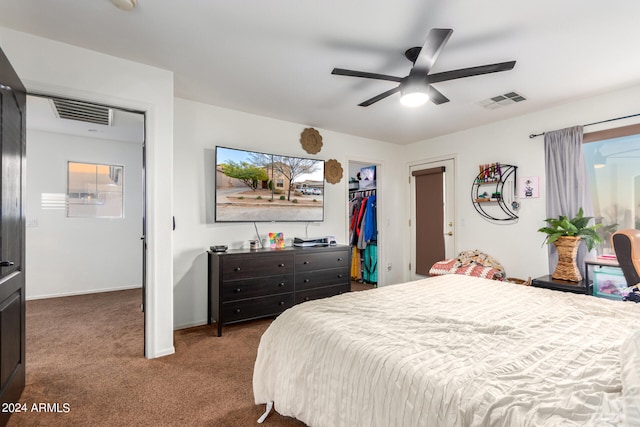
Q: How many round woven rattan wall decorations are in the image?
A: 2